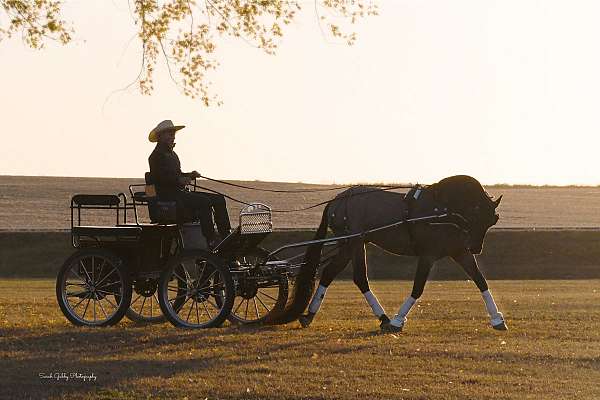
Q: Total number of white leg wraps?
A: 4